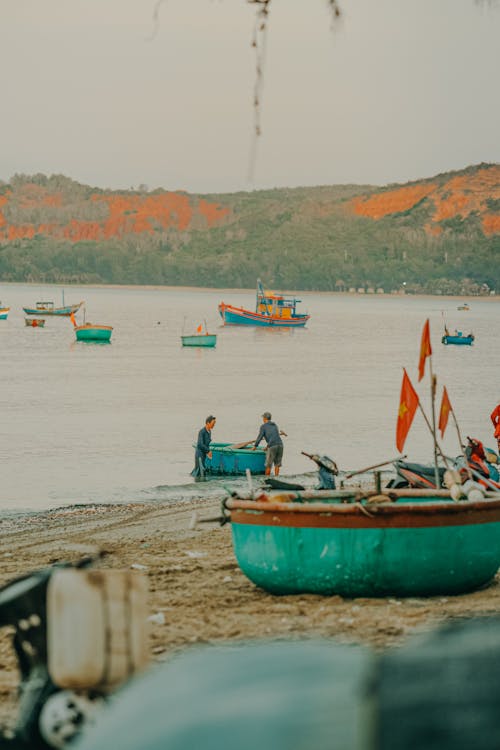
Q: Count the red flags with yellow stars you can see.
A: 3